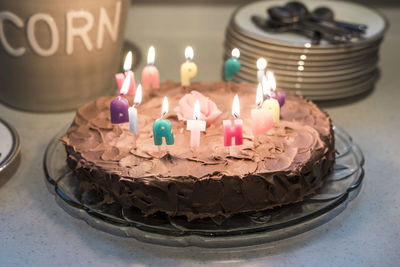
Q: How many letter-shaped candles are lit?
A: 13